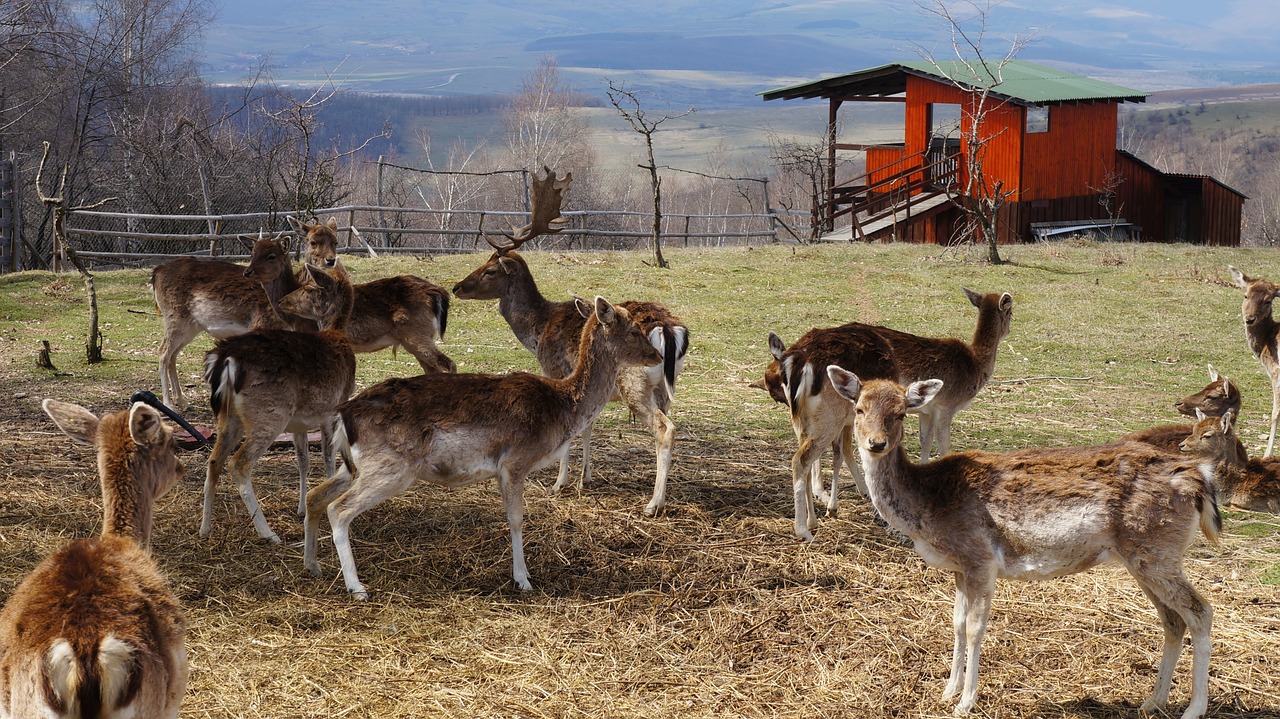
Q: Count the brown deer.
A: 12